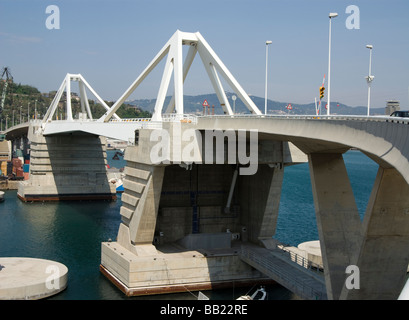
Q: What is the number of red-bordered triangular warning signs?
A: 2